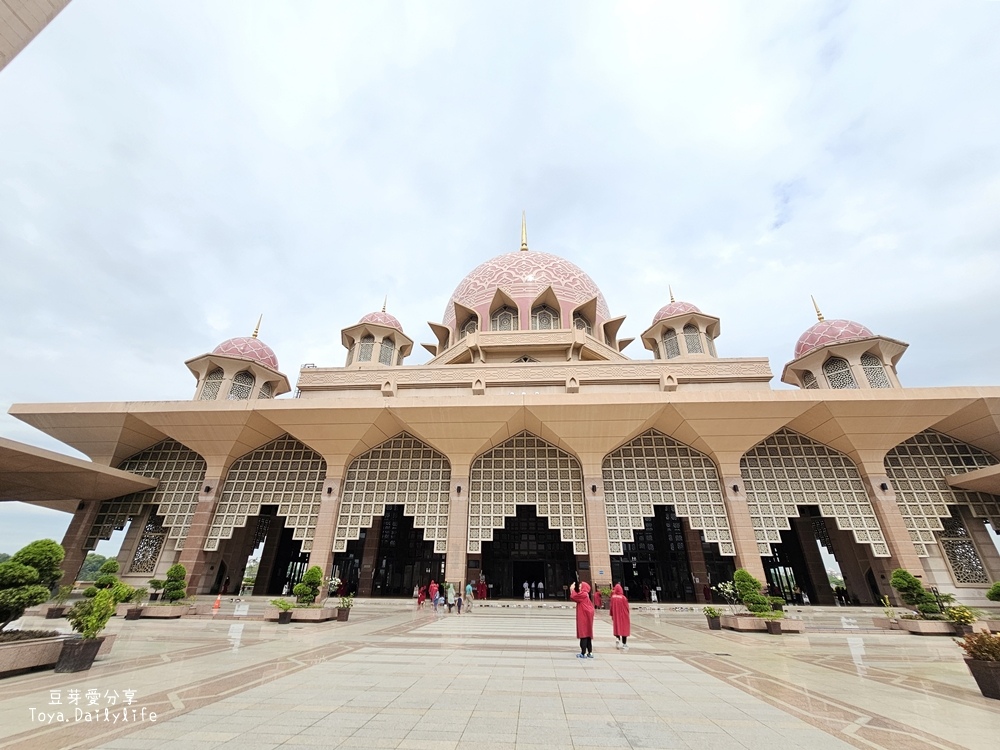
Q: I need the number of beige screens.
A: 7